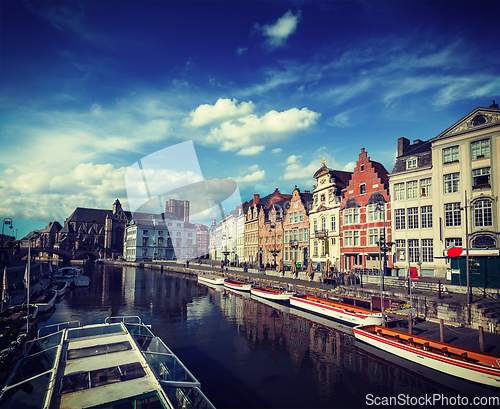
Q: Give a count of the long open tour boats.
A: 5